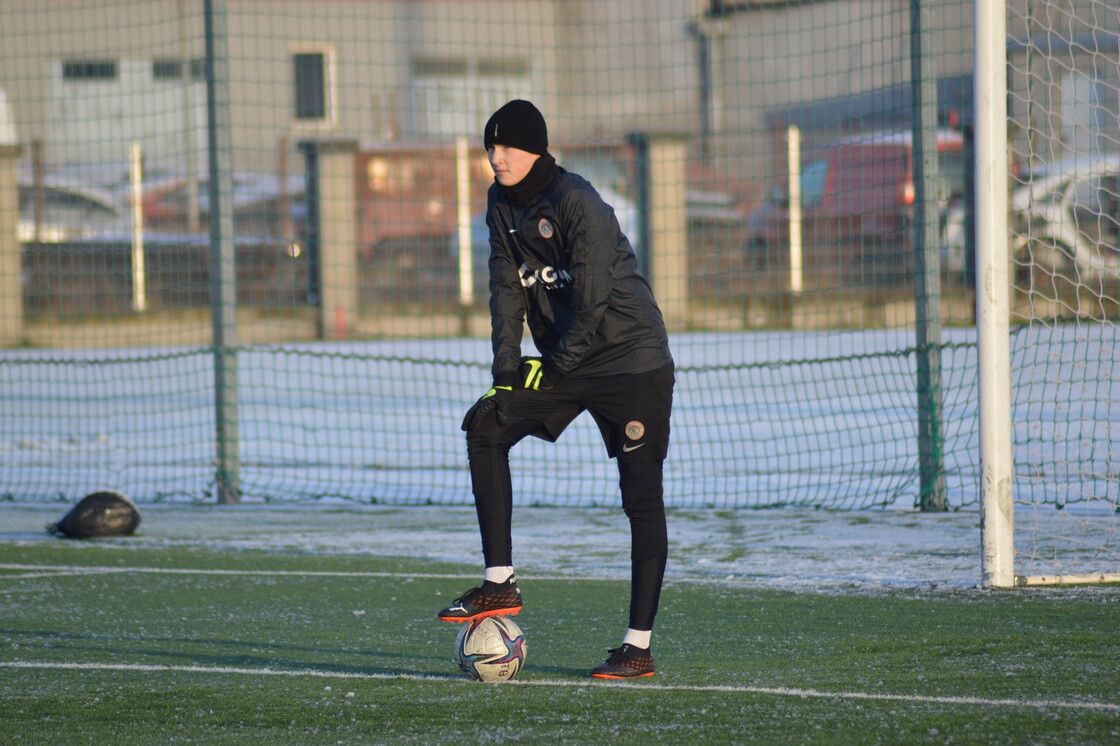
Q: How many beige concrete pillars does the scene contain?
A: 3